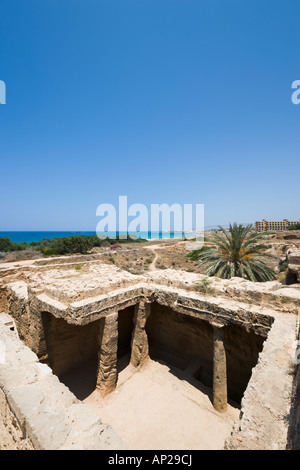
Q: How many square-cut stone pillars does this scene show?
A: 2